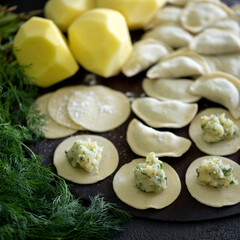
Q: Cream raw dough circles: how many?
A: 7